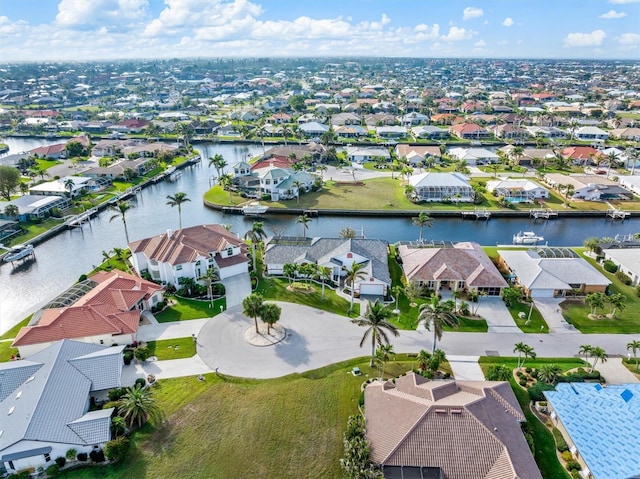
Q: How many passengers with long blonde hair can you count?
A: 0